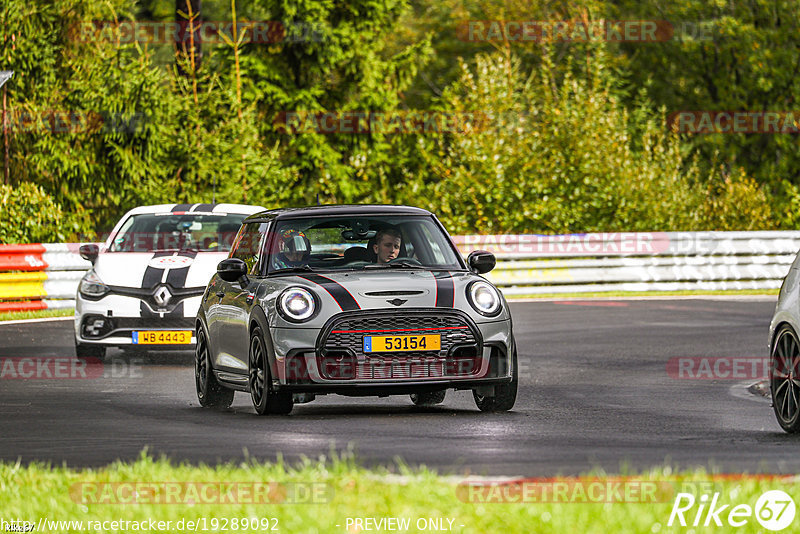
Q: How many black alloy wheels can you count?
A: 3